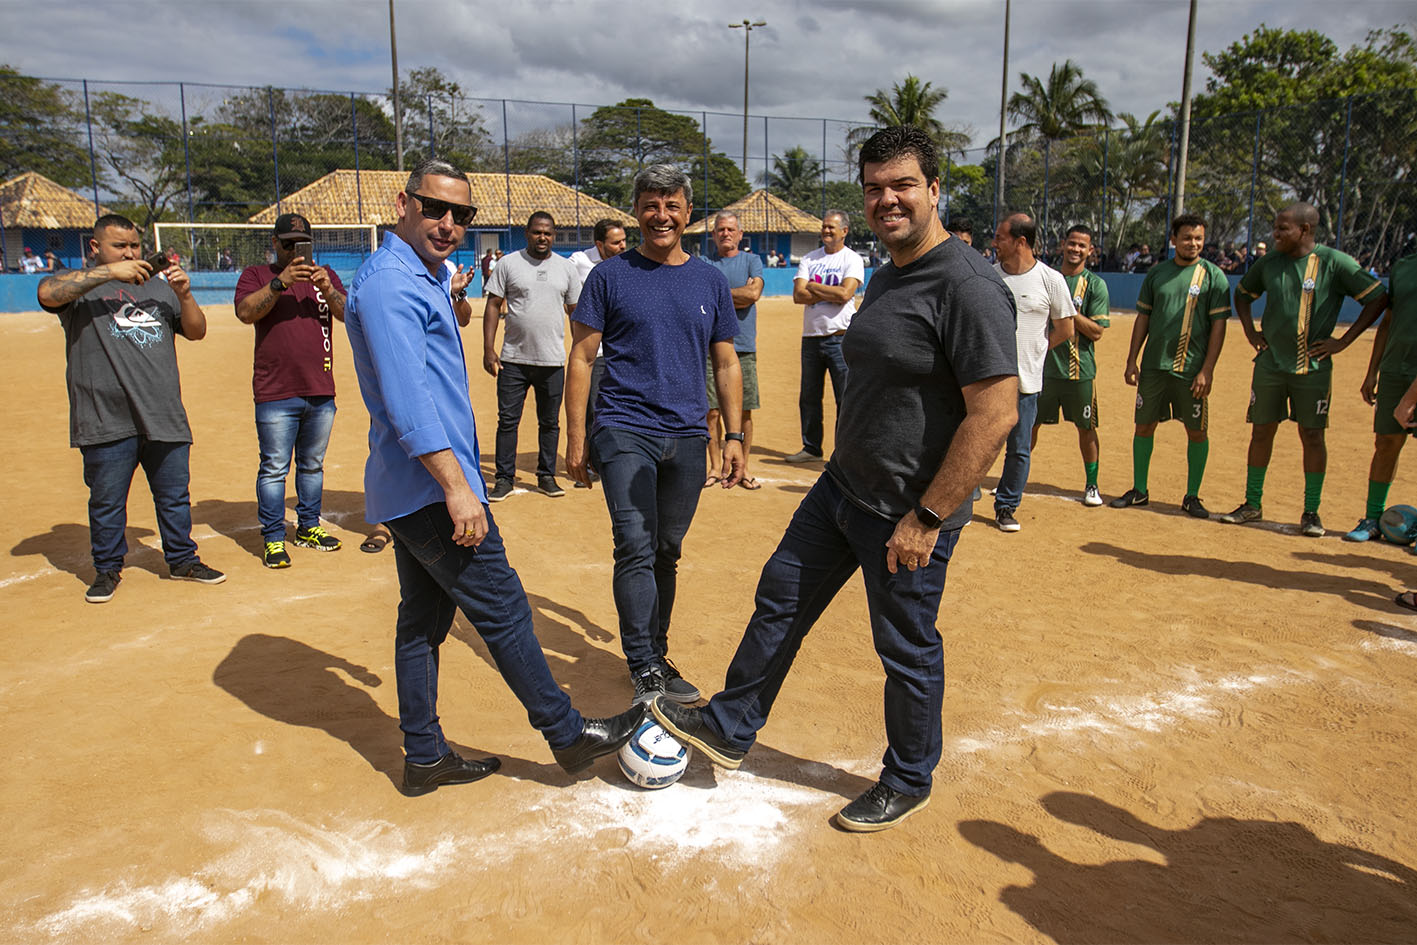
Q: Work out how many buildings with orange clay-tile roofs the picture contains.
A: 3